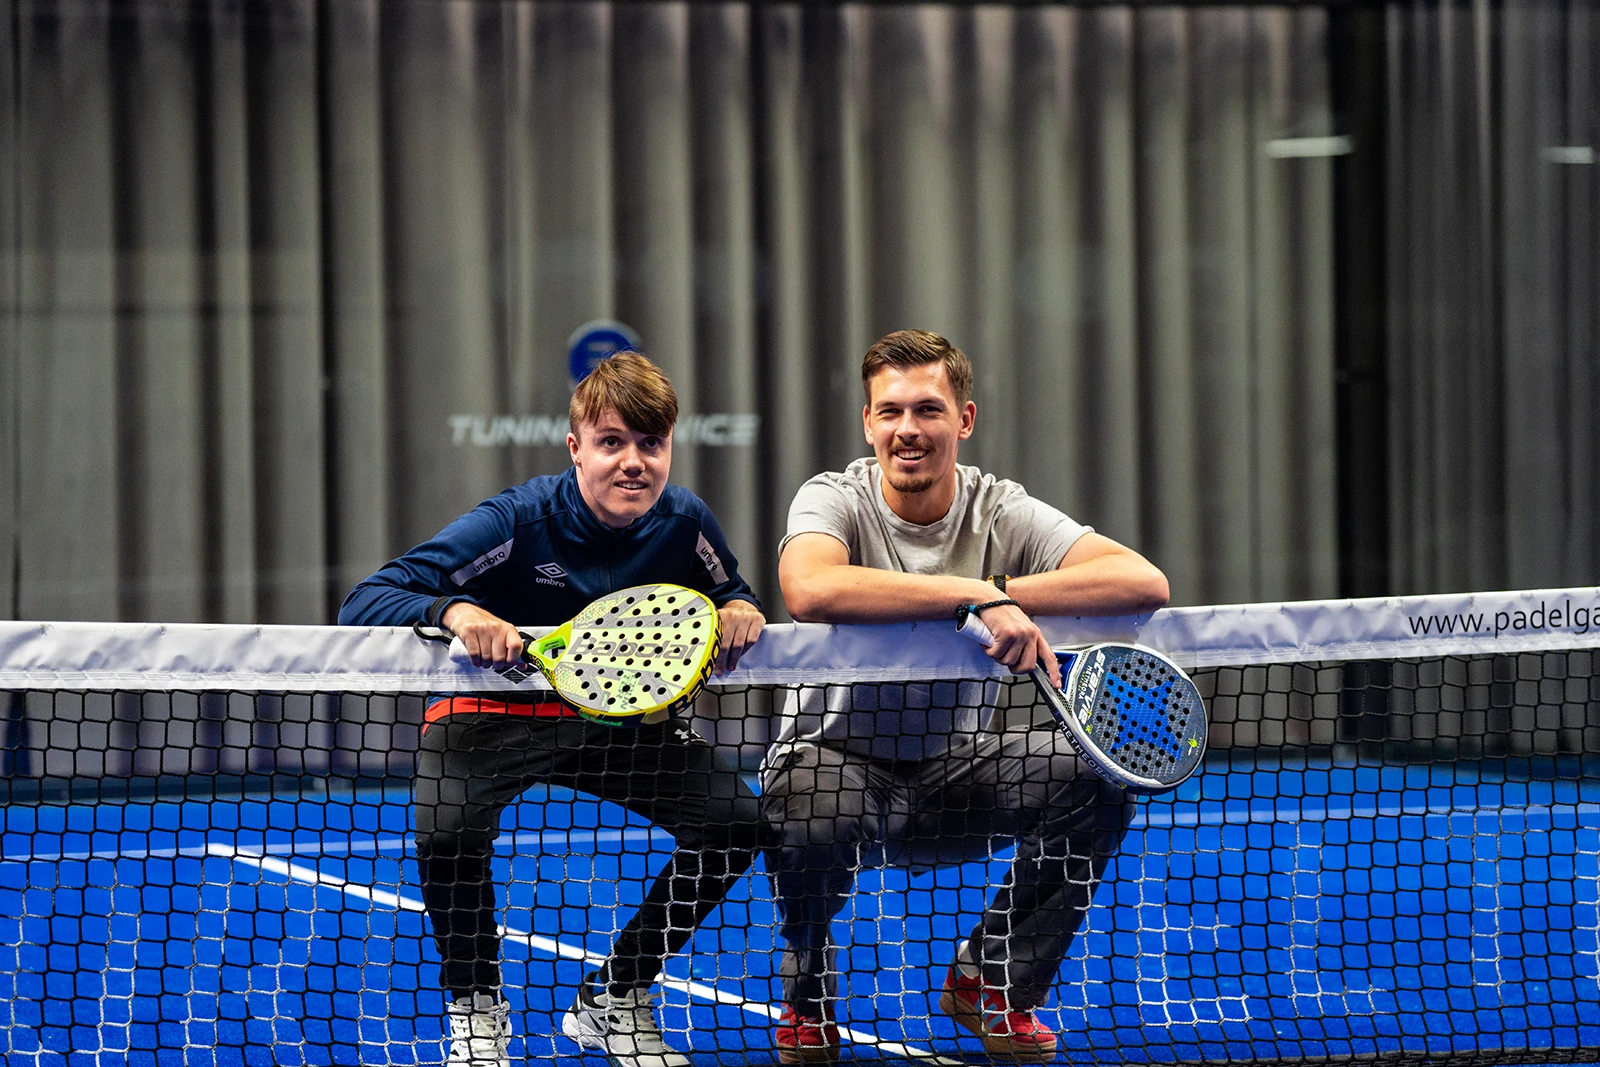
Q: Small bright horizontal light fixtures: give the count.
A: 2